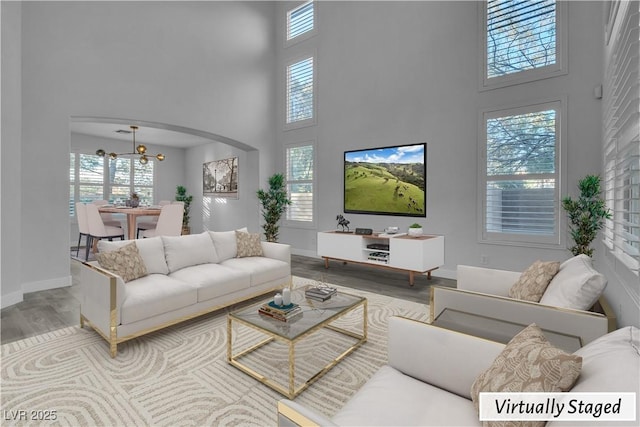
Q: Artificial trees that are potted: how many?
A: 3